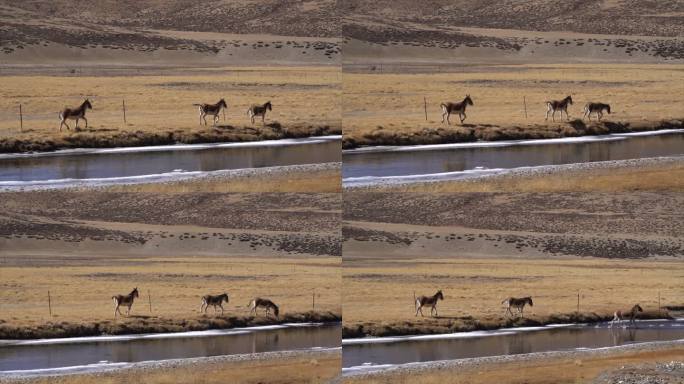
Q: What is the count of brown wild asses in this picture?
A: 12